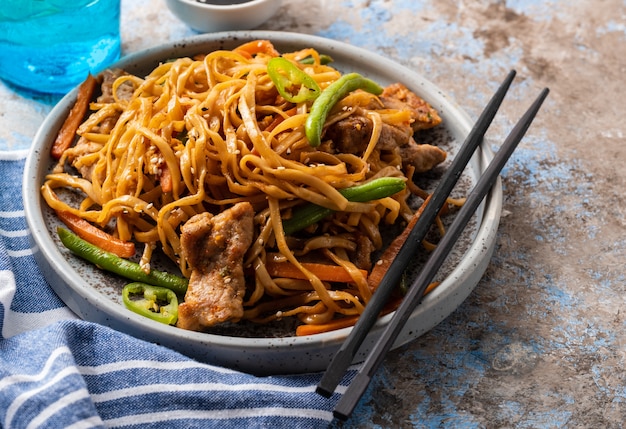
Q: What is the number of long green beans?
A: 3